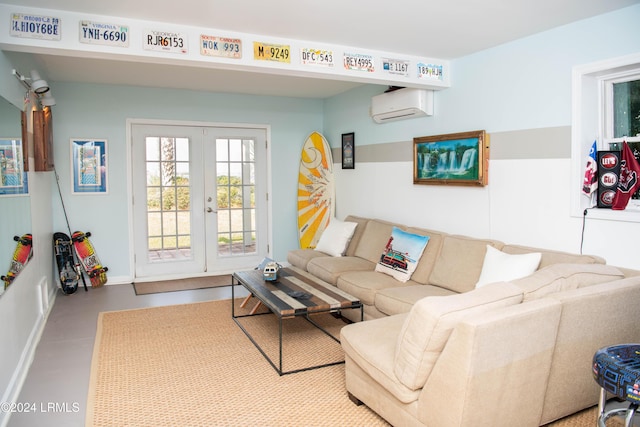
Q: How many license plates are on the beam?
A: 9